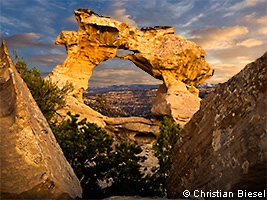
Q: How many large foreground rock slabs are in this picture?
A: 2